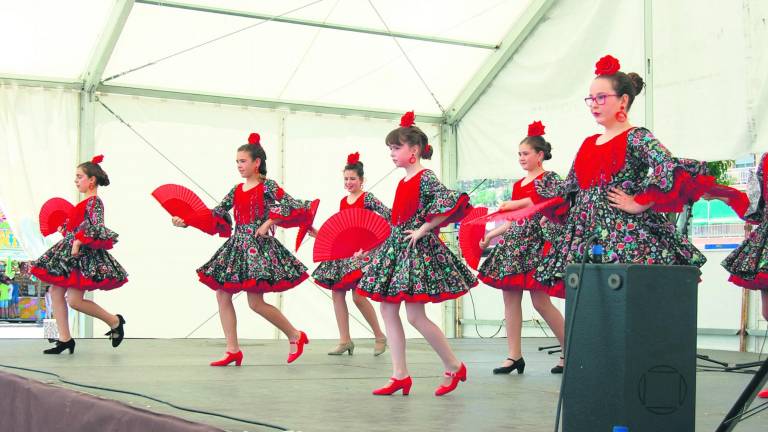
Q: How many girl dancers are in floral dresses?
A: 7